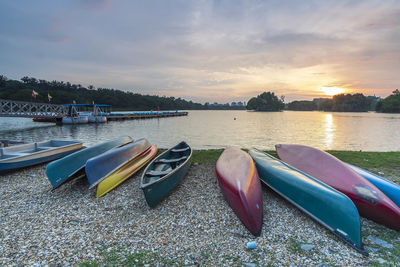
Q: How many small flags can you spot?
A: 2